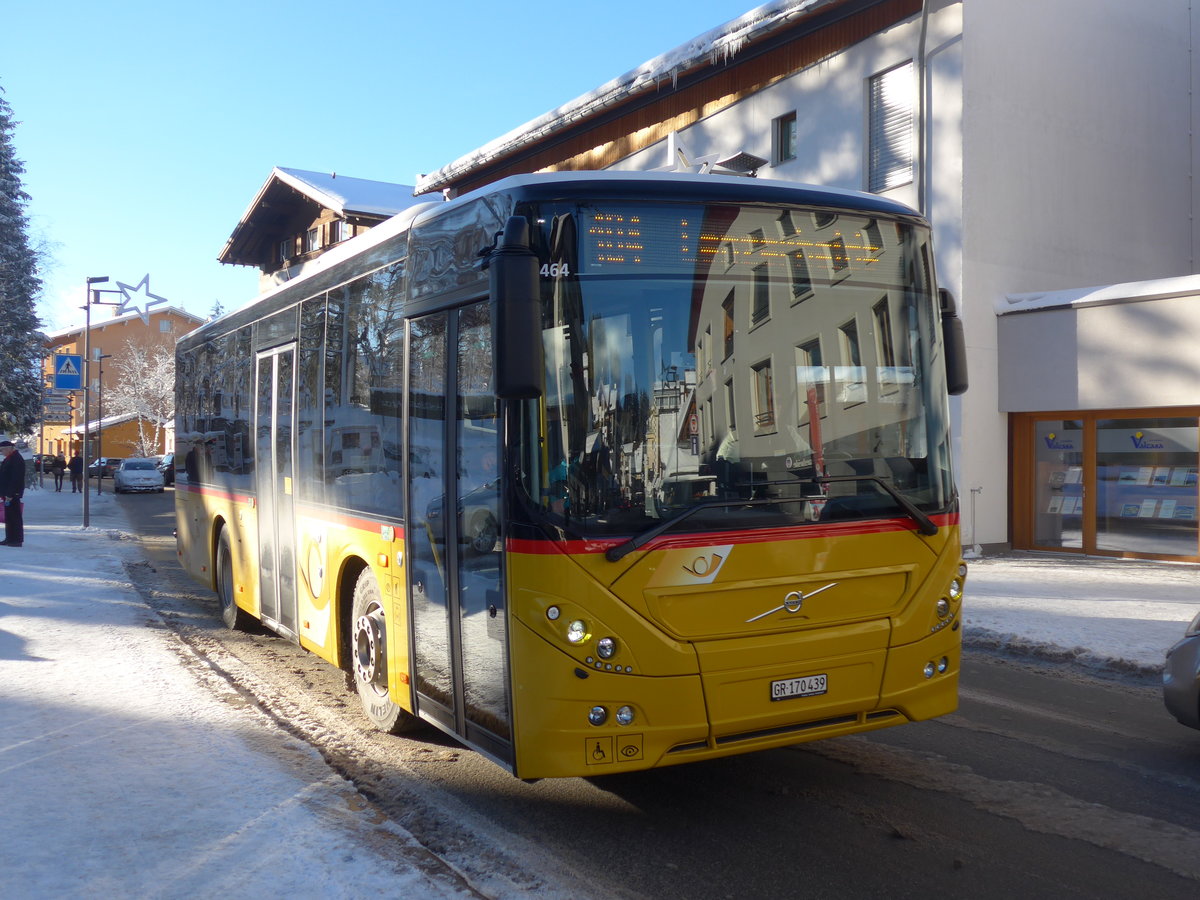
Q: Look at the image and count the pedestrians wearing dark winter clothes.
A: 3